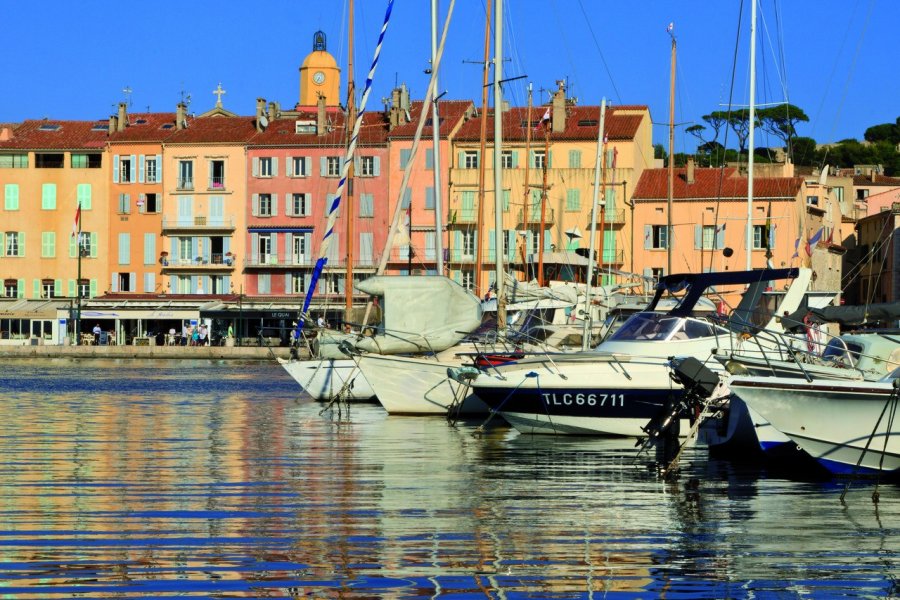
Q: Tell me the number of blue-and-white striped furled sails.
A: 1